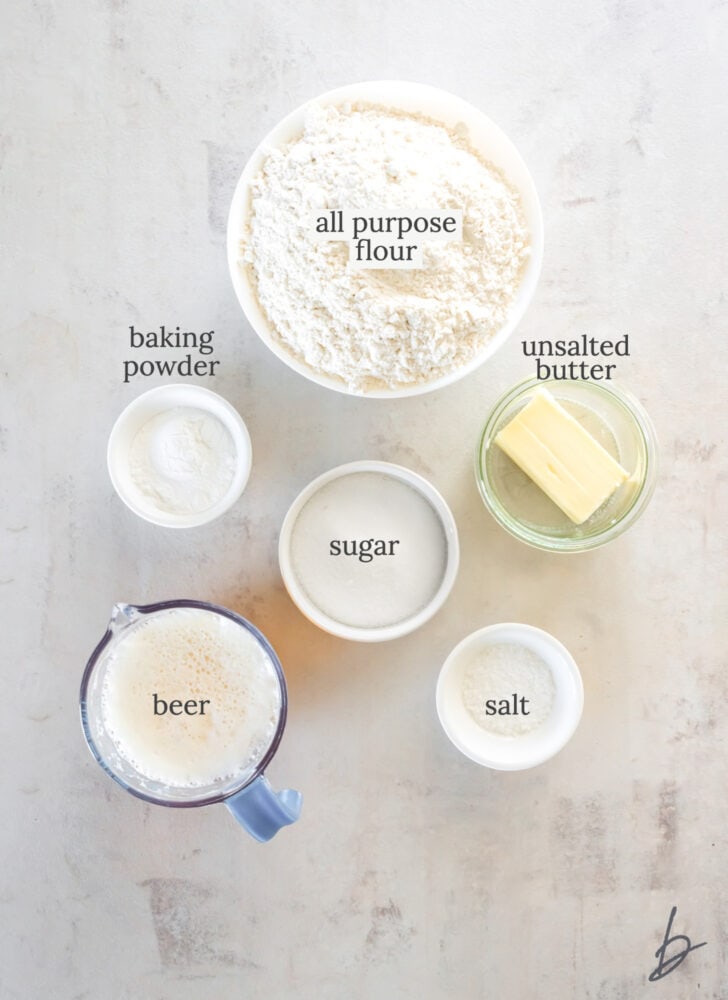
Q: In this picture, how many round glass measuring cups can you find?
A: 1